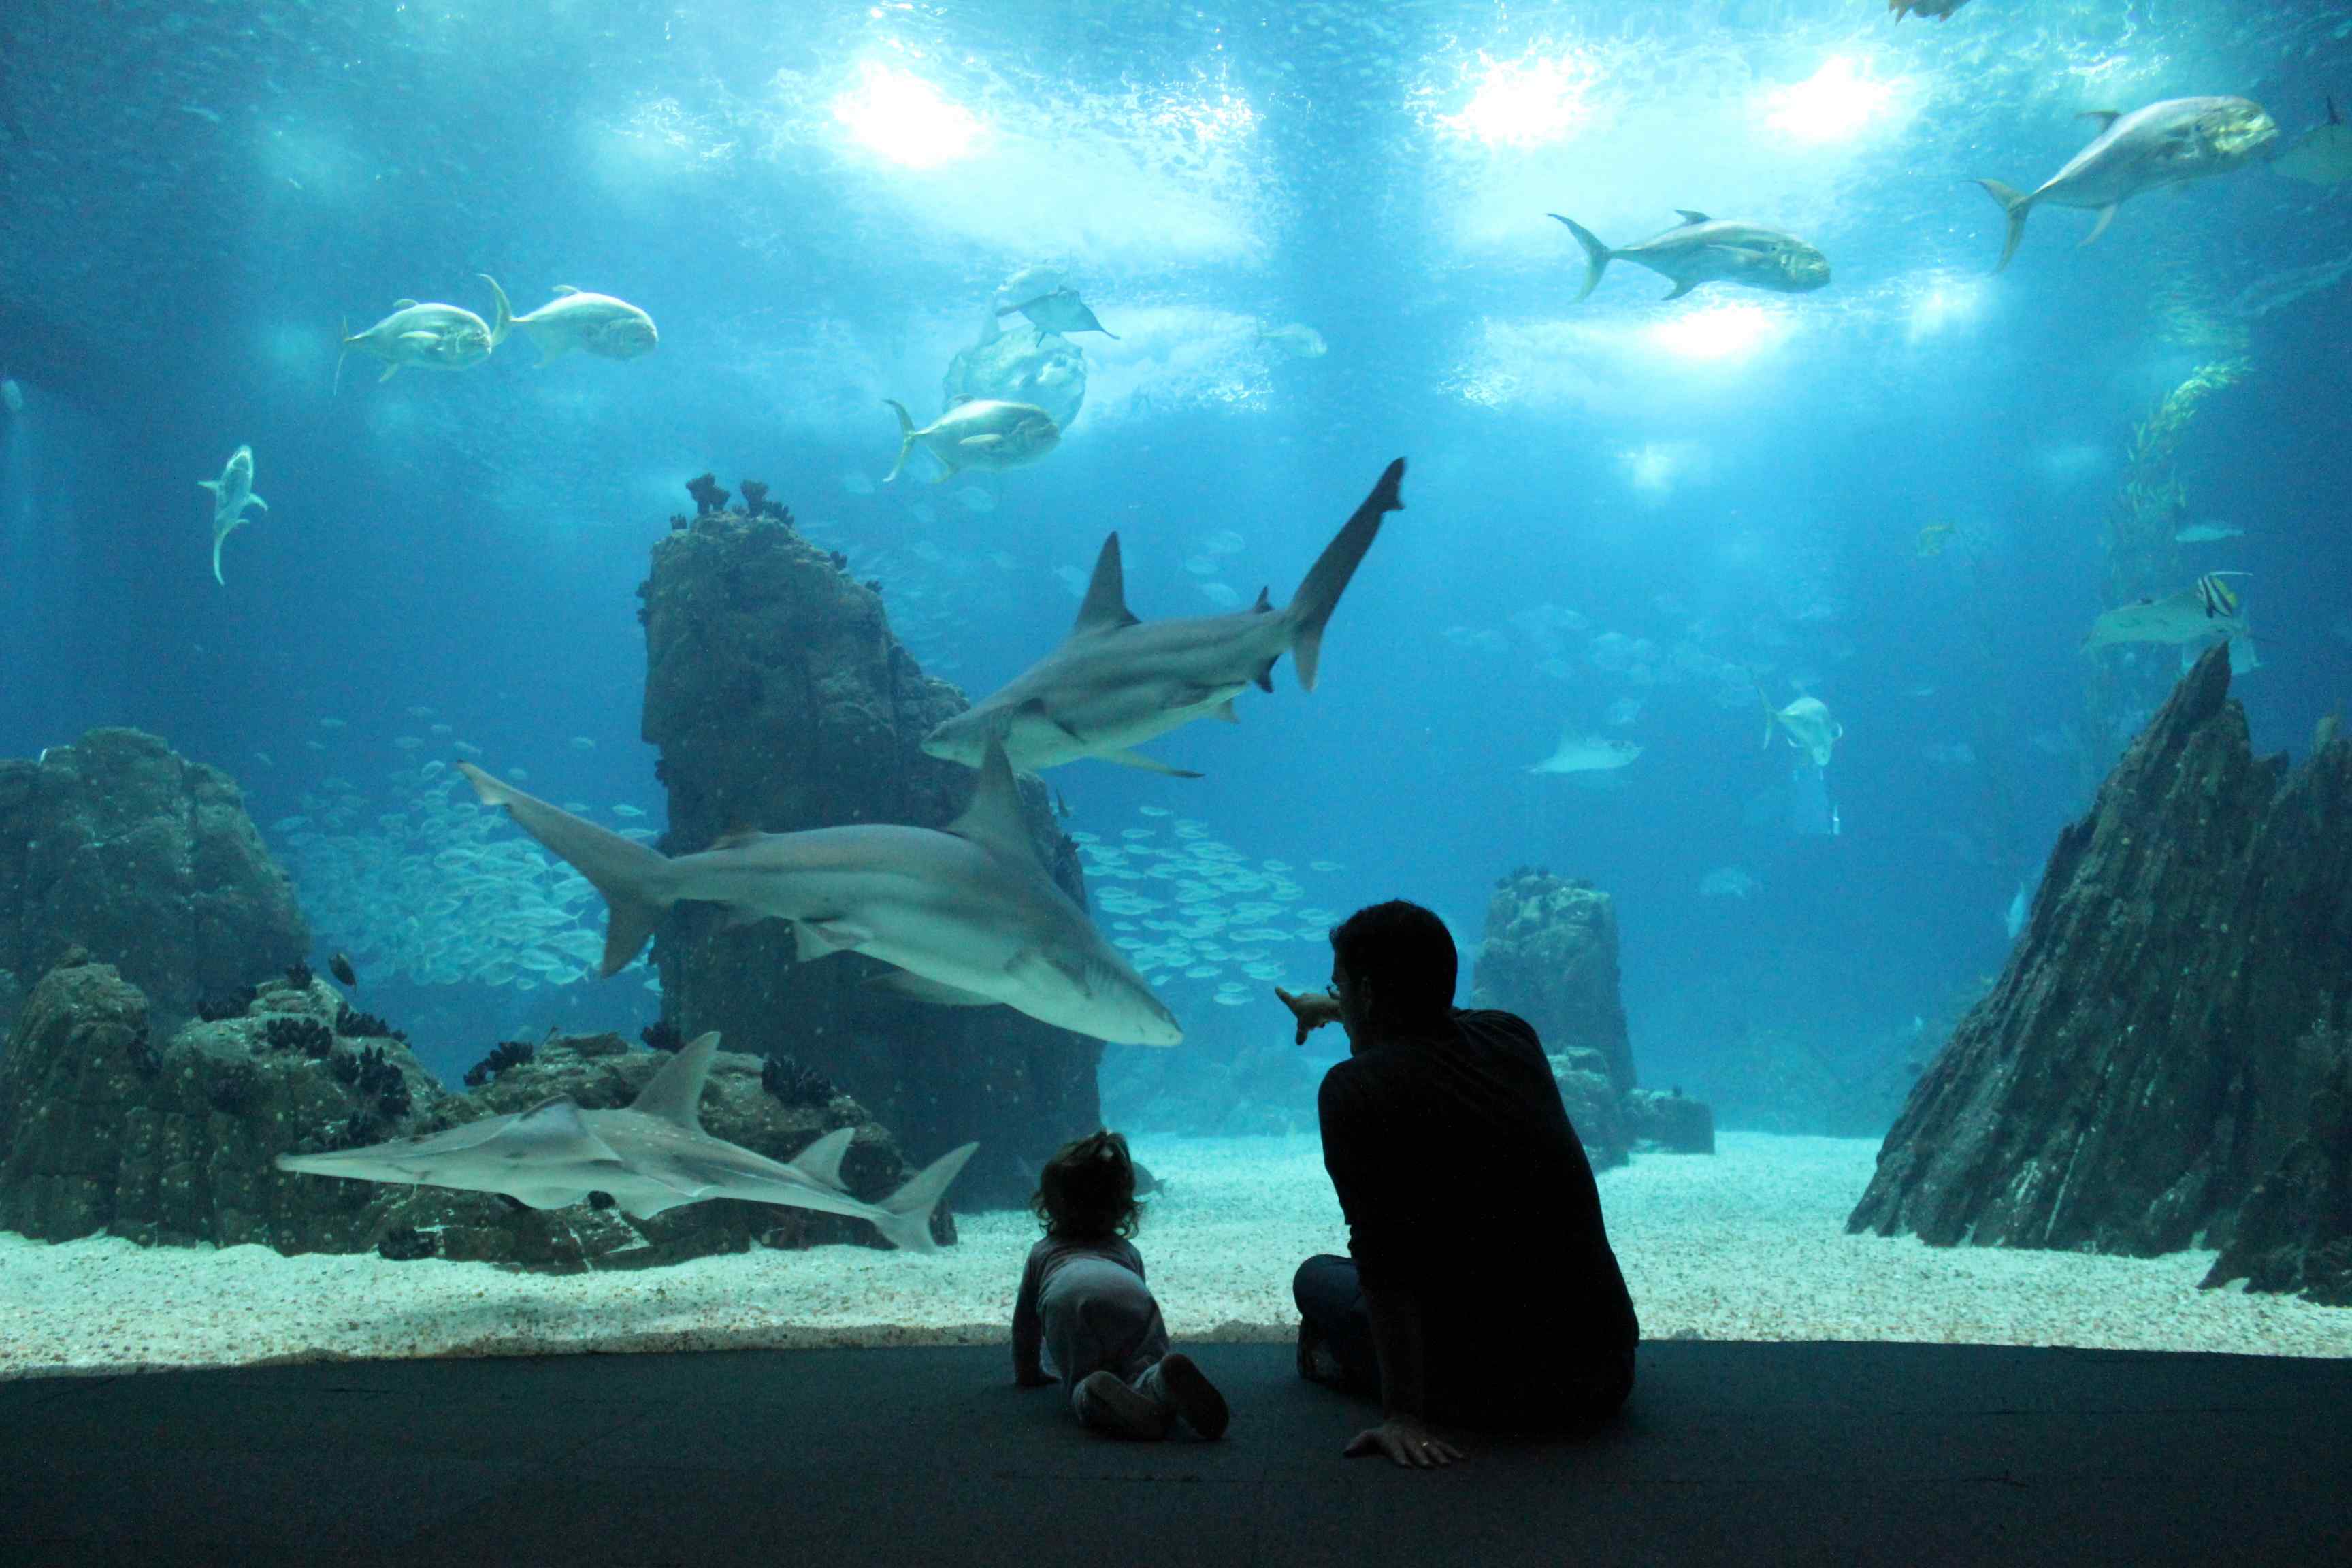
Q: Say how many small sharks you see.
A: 1